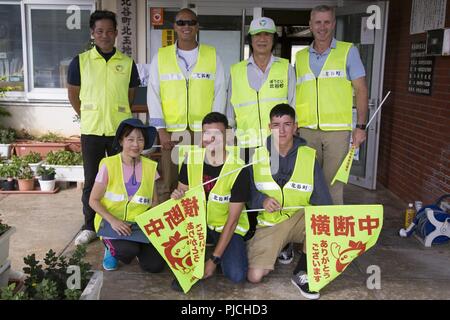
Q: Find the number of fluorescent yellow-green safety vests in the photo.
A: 7